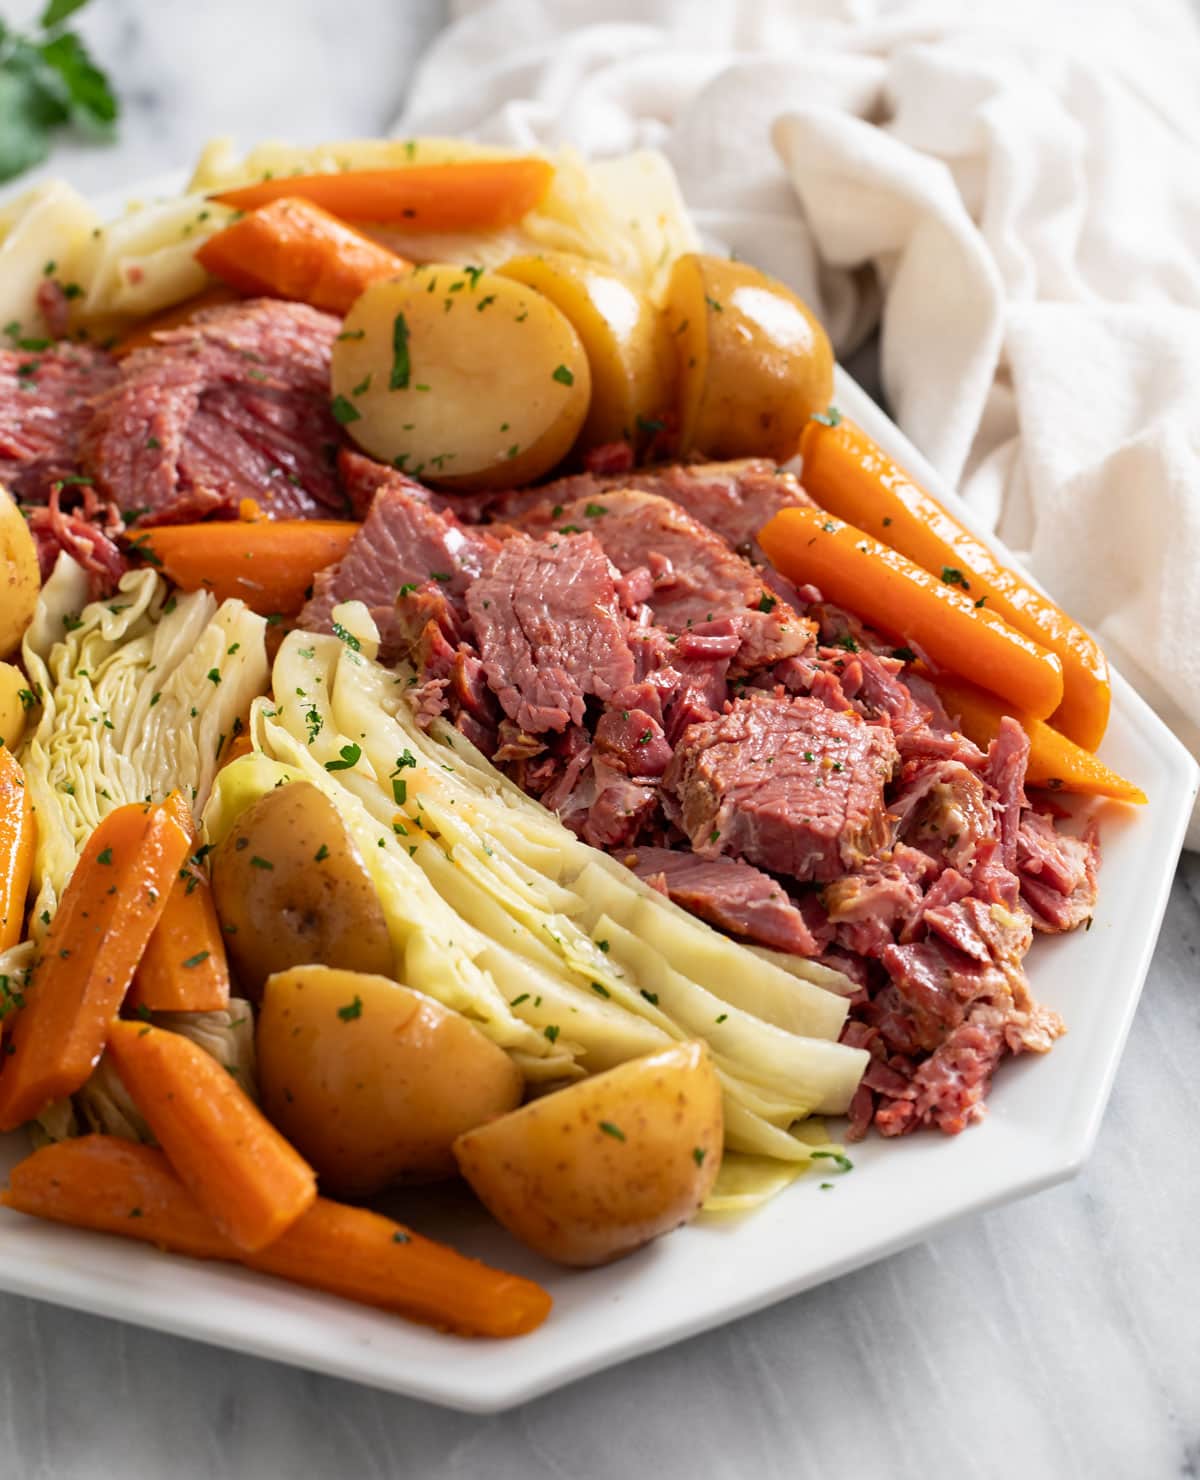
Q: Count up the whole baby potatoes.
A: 0